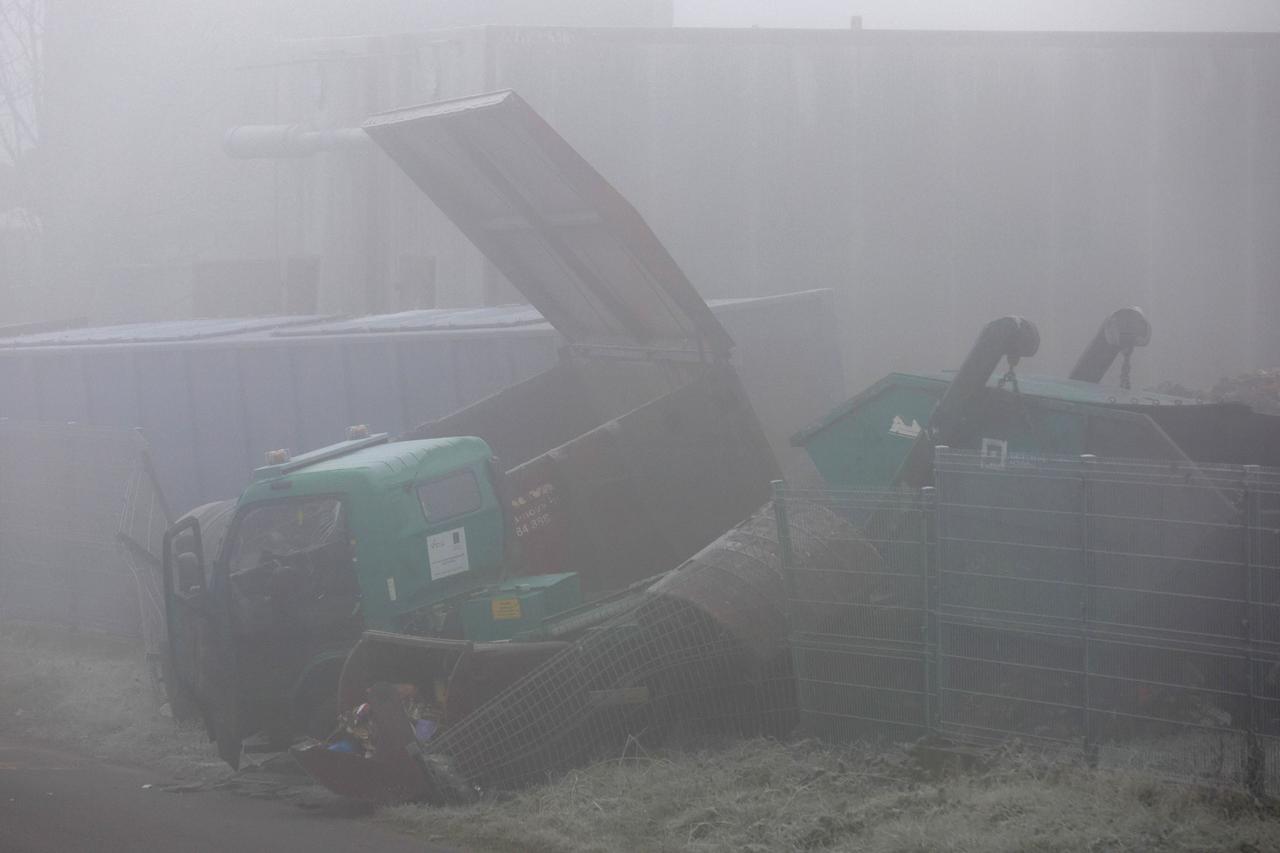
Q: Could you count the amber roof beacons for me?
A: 2